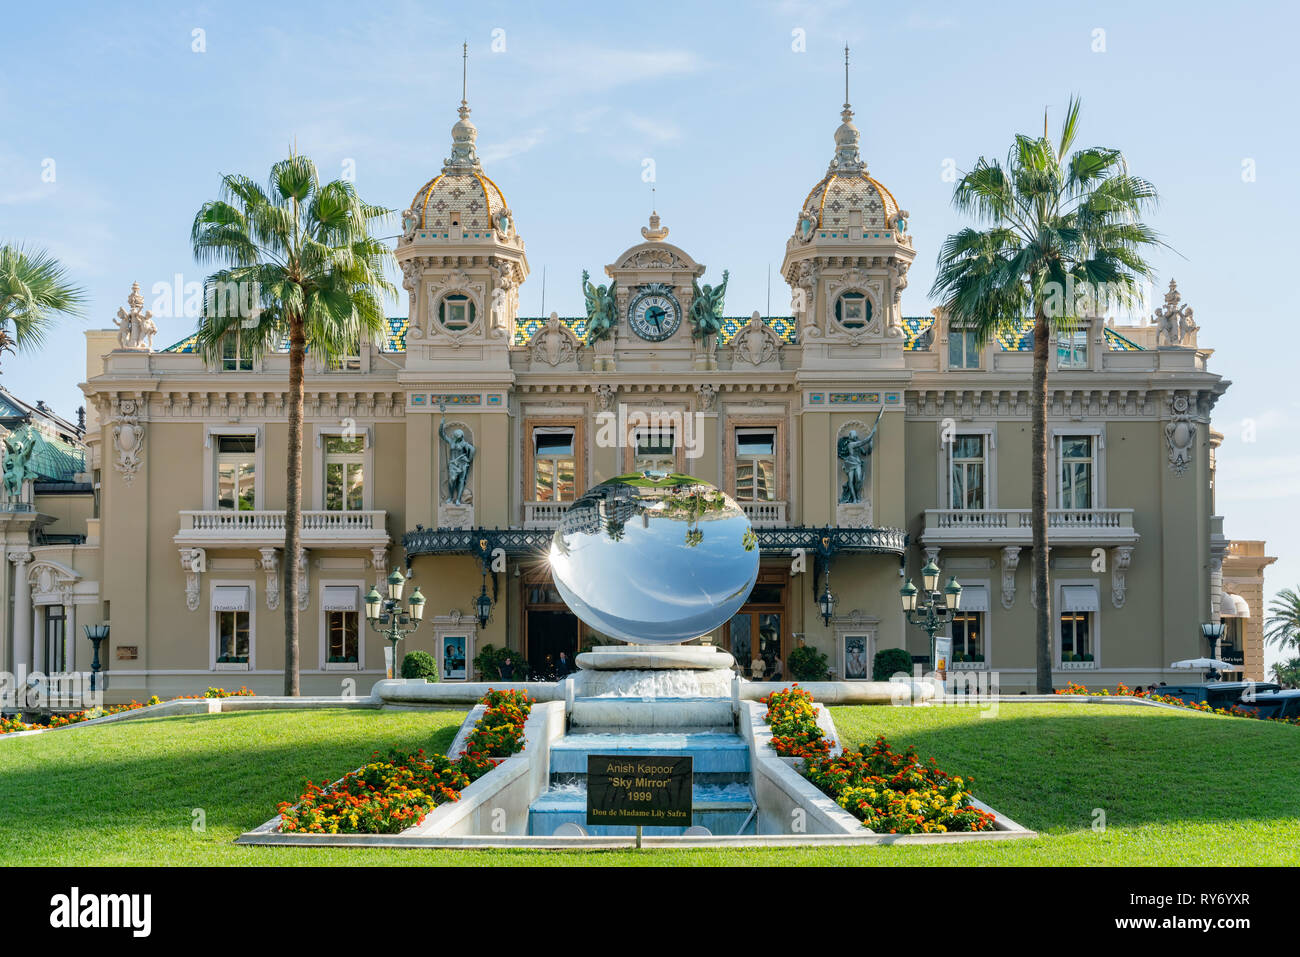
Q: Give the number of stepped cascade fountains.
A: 1